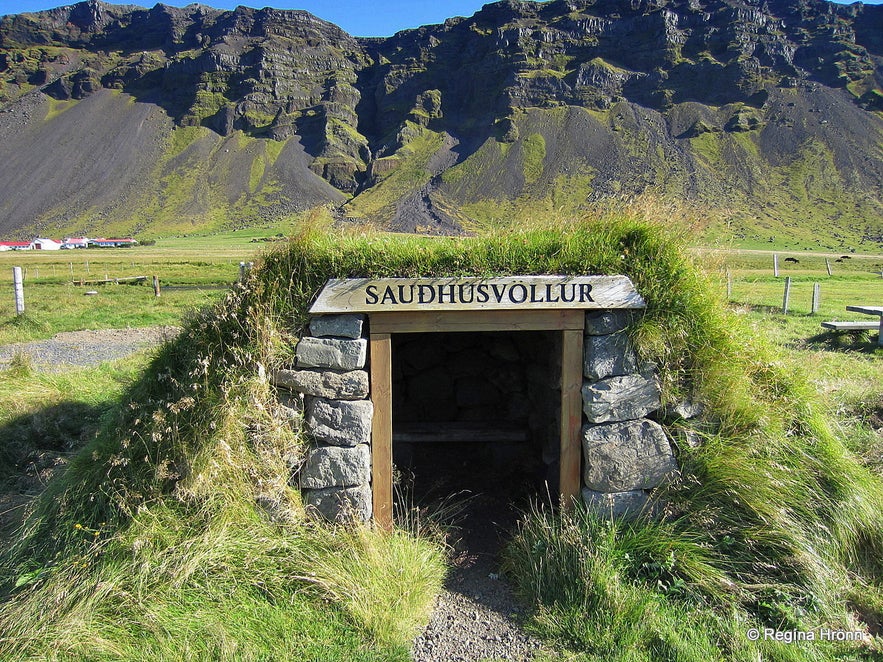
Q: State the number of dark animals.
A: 3